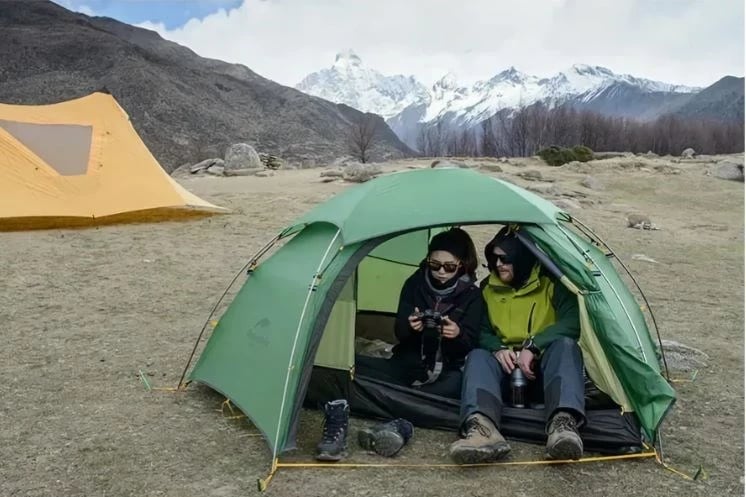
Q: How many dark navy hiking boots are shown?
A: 2